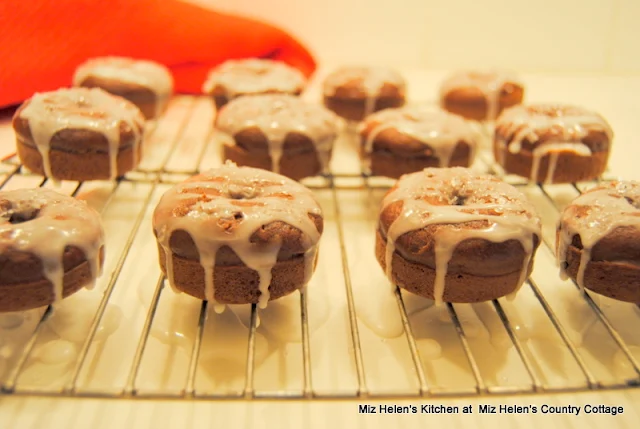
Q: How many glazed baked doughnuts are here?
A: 12